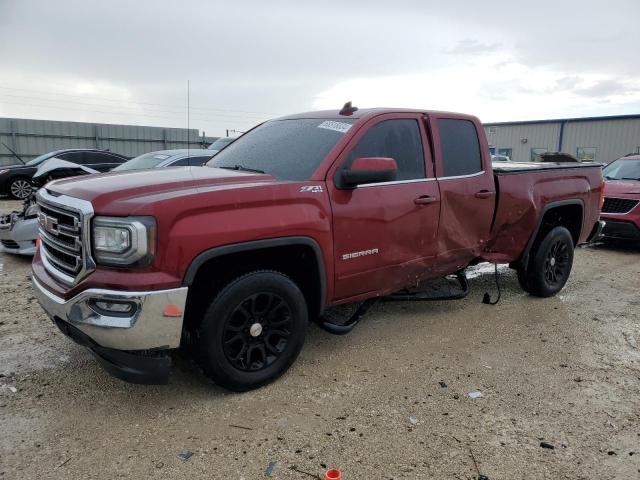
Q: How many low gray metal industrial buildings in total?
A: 1